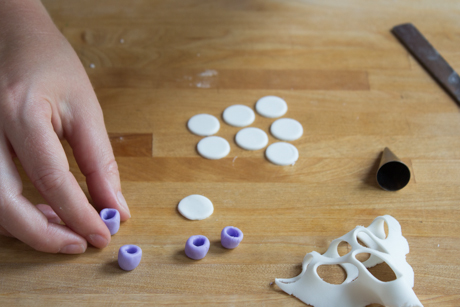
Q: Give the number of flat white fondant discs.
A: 8